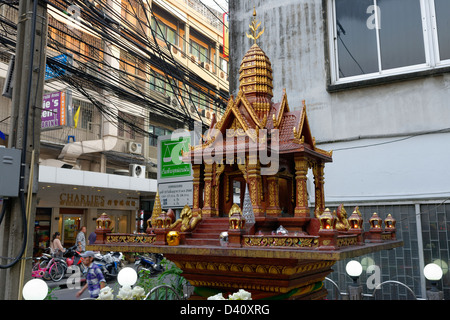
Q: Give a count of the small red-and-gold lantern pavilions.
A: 7